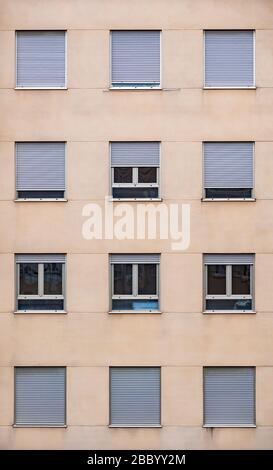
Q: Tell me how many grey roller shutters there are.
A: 12